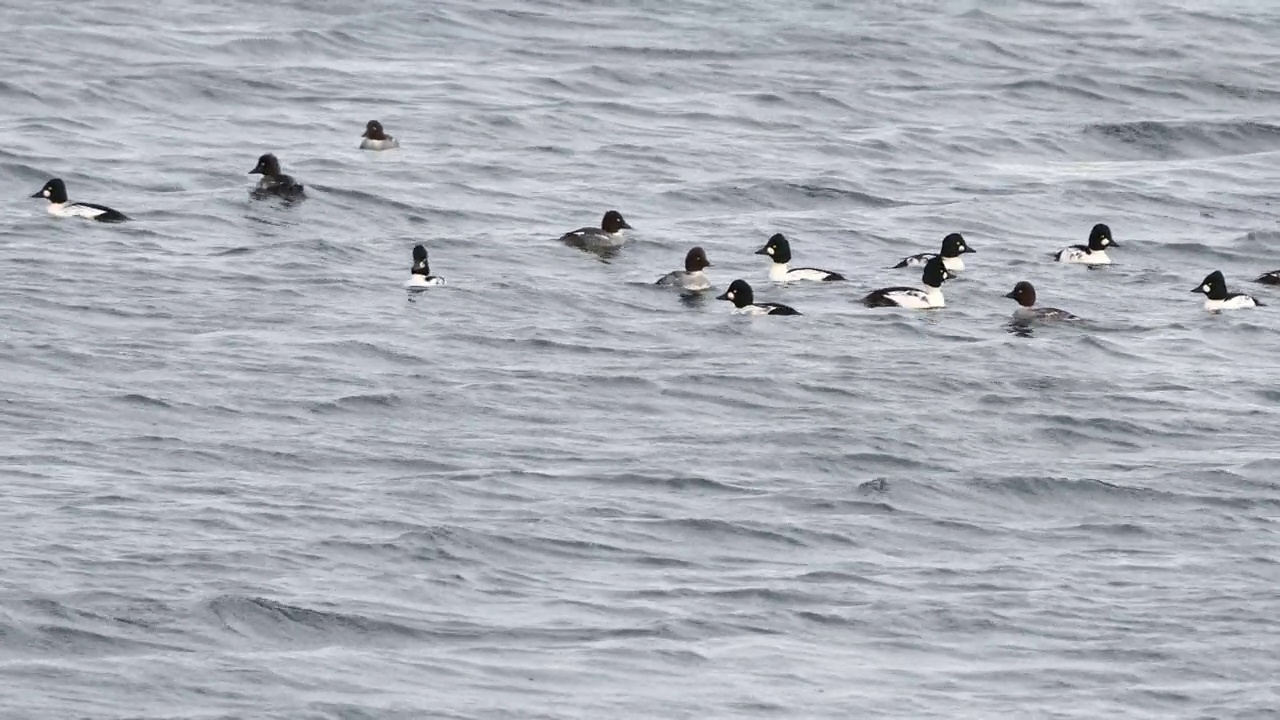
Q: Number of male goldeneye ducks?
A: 8